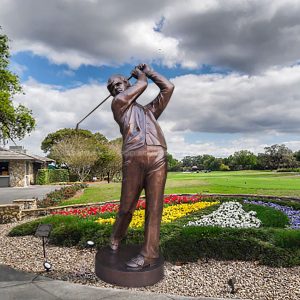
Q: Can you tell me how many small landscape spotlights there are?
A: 3